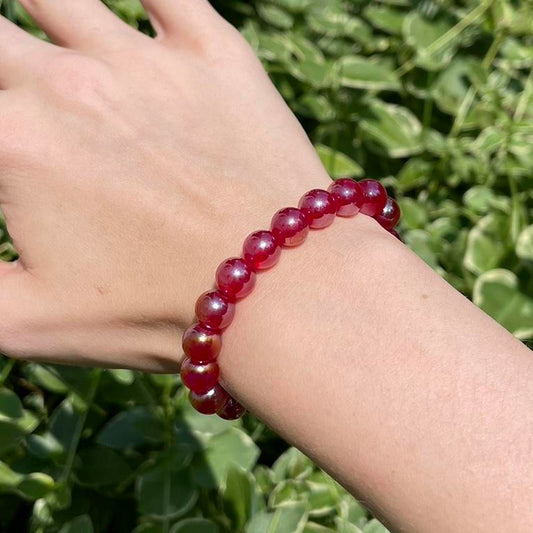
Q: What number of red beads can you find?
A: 13